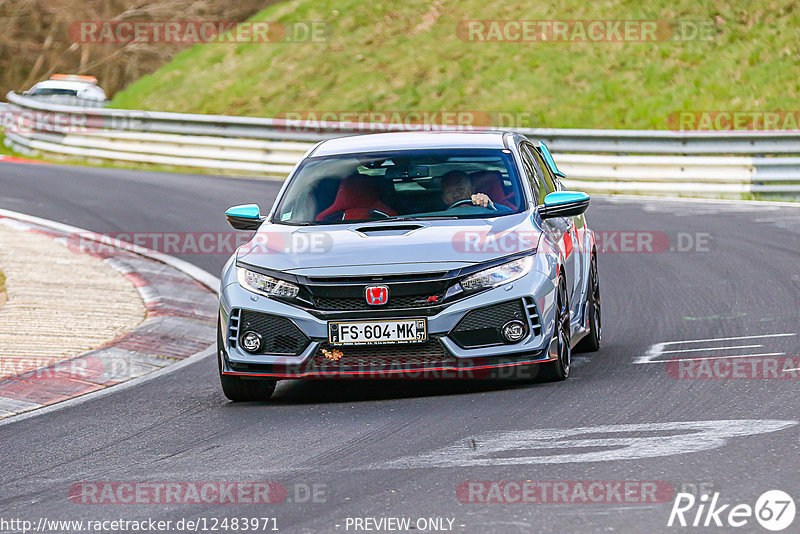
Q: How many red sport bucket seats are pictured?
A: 2